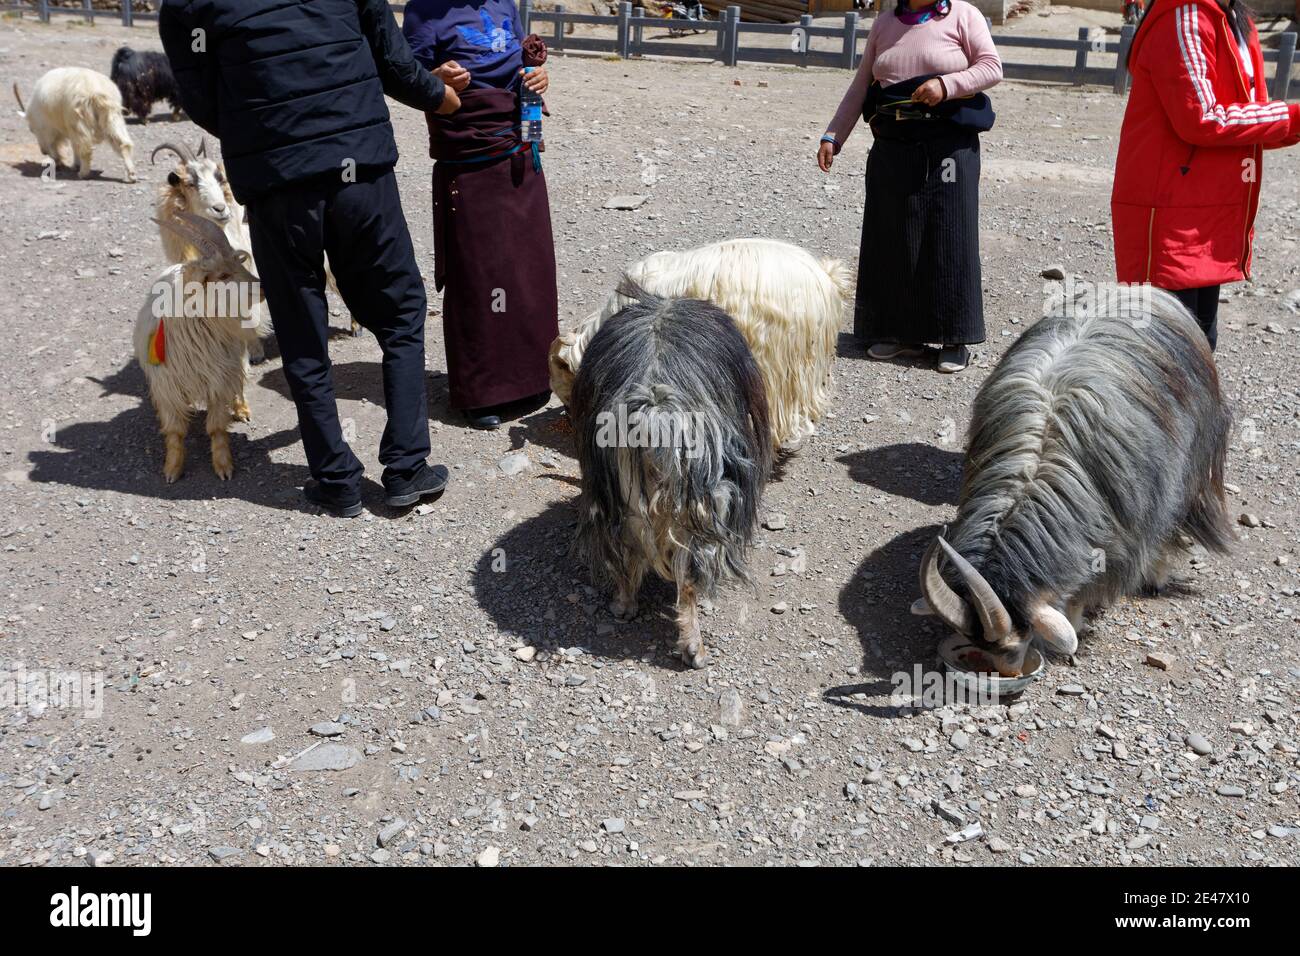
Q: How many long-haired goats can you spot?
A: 7